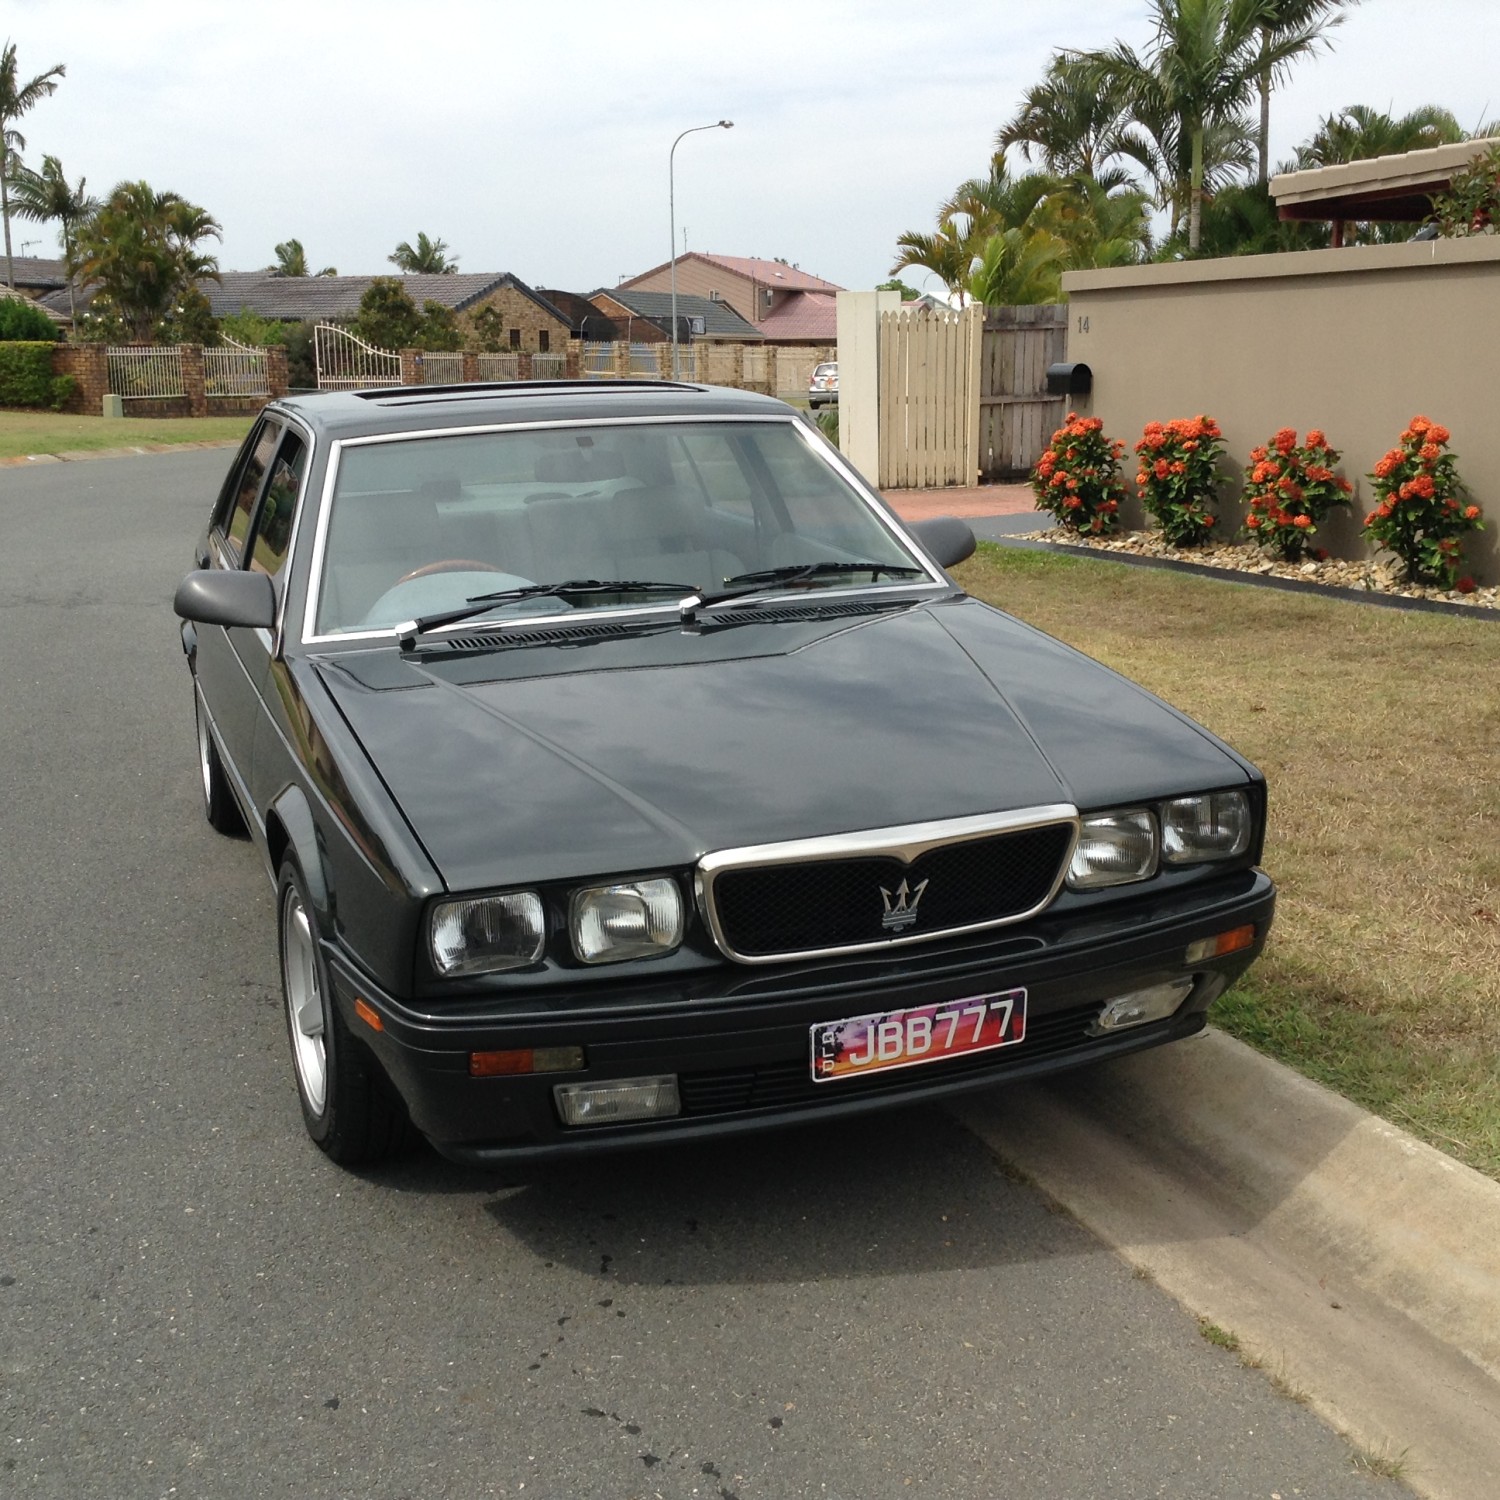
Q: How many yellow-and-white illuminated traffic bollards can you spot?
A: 0